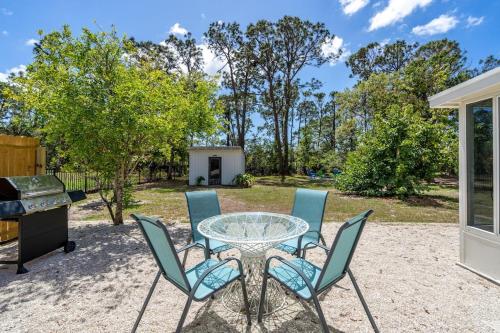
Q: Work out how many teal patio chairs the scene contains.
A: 4